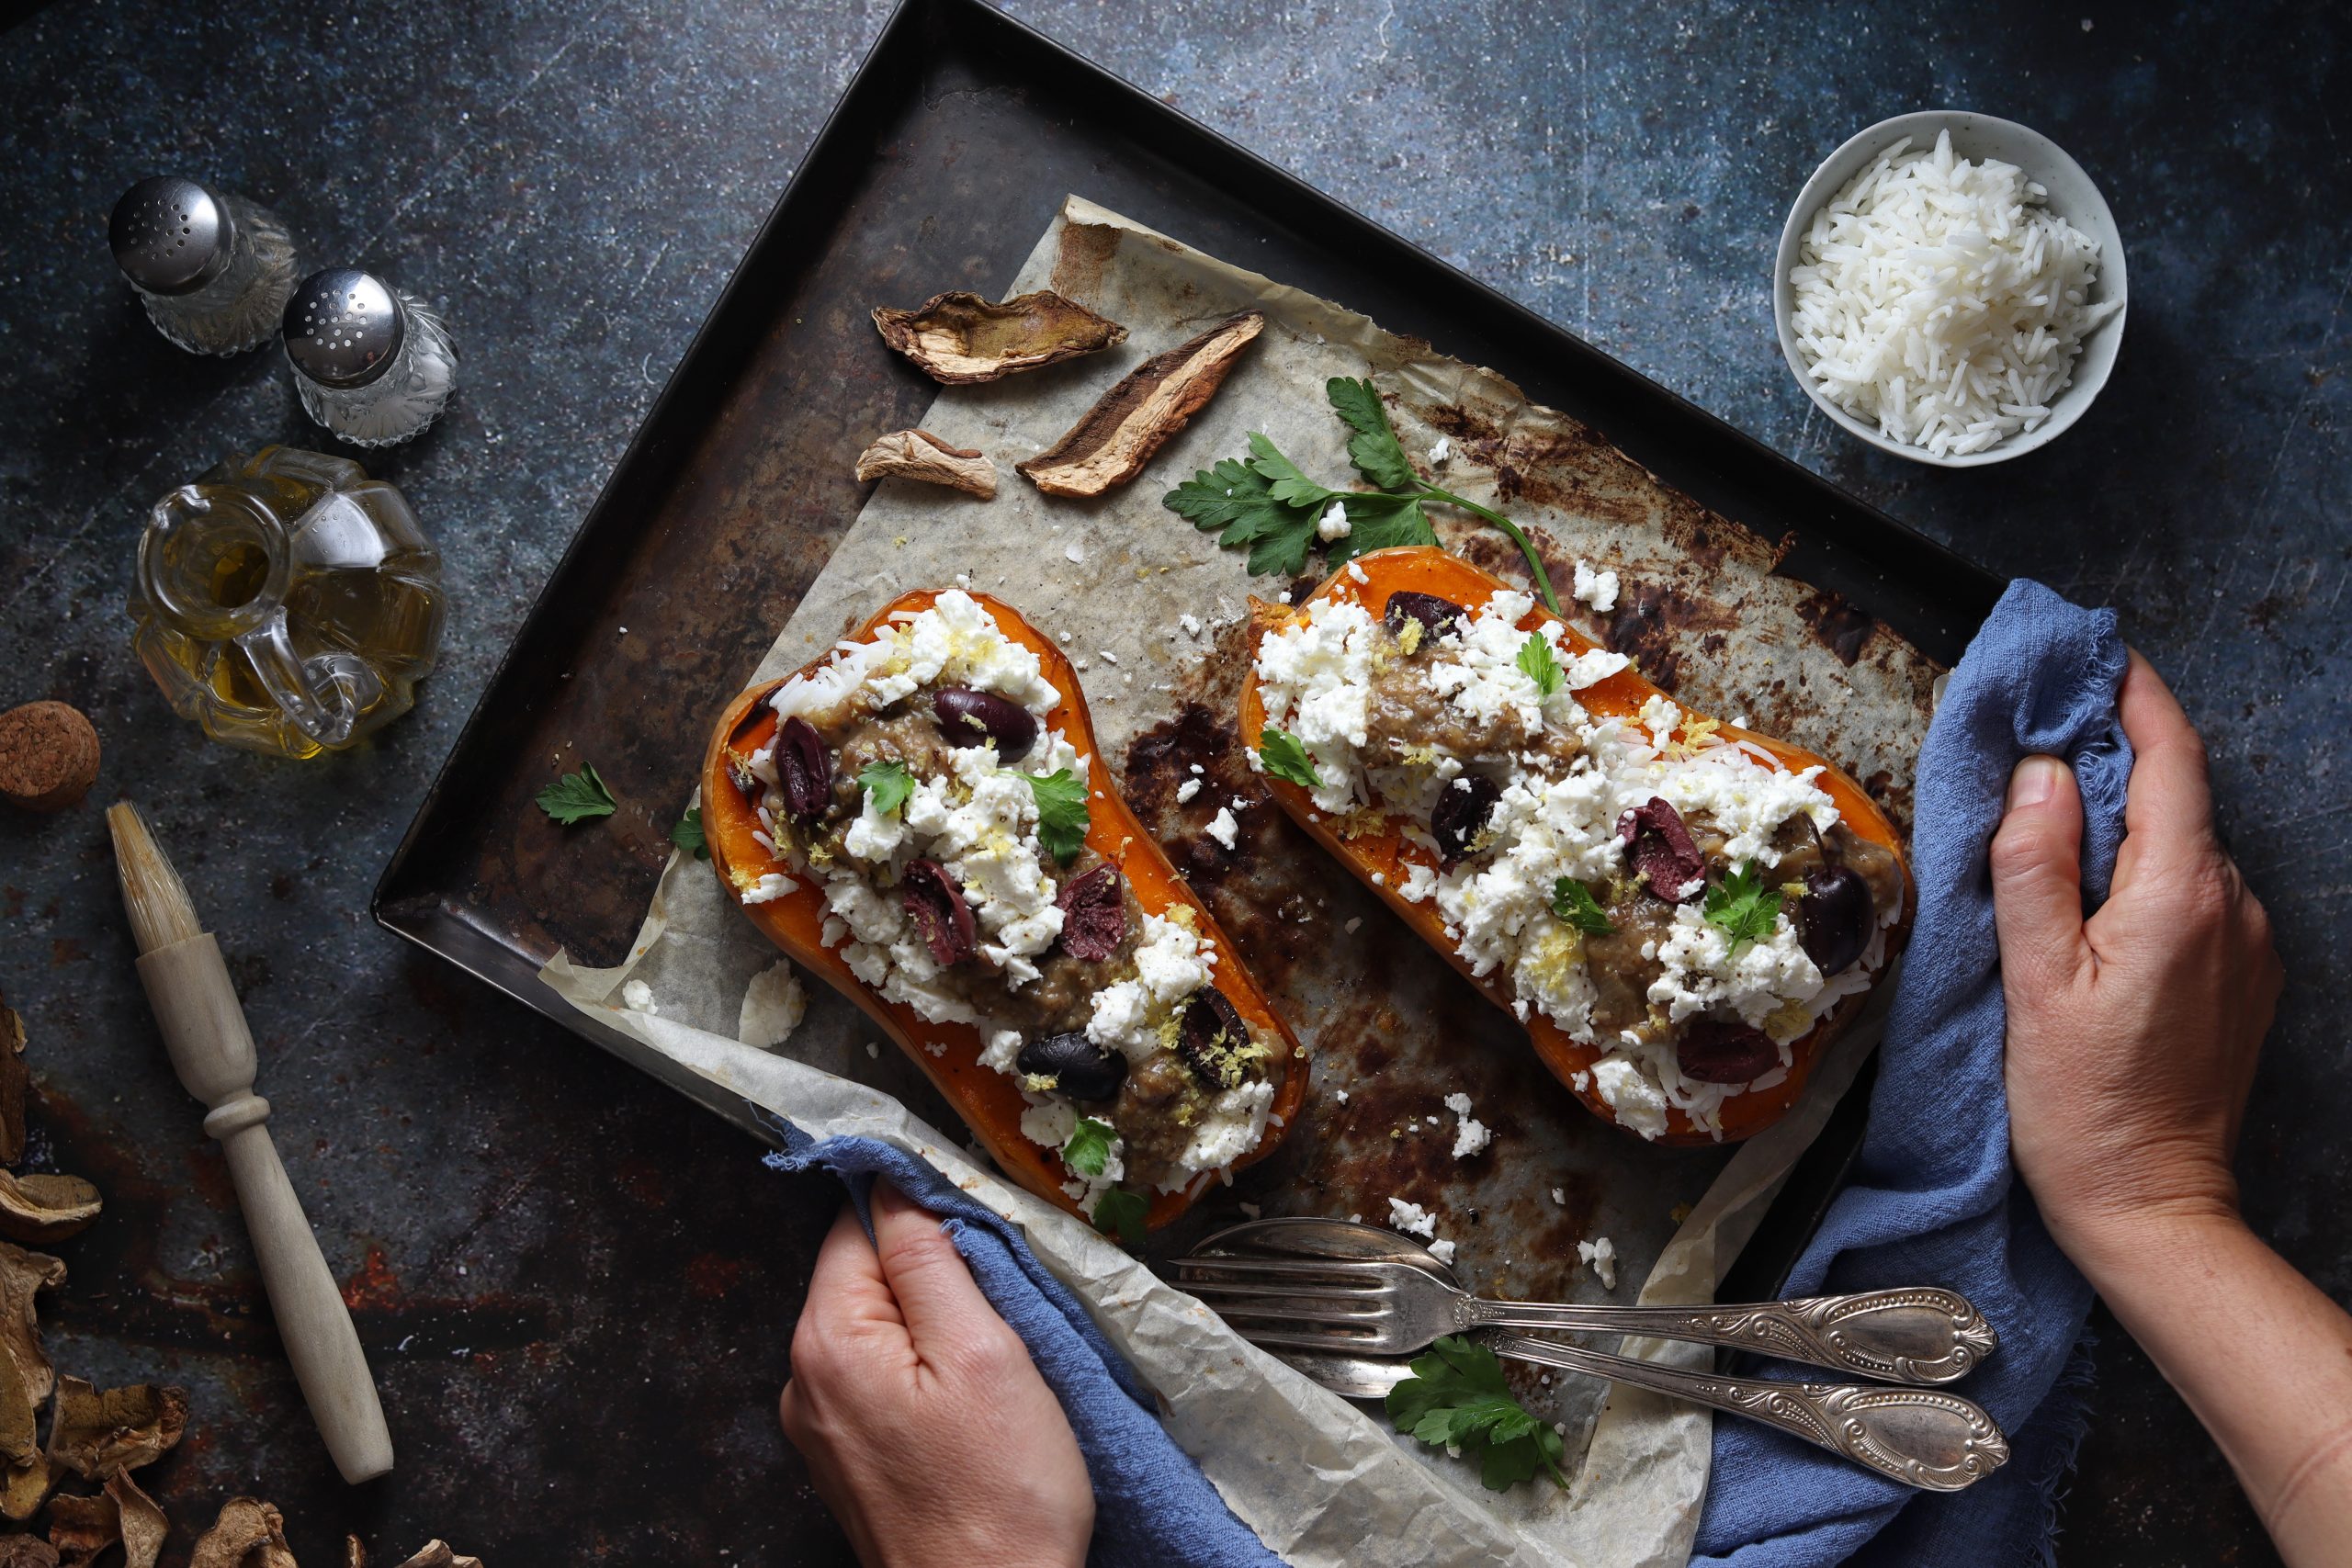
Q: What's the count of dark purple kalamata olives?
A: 11